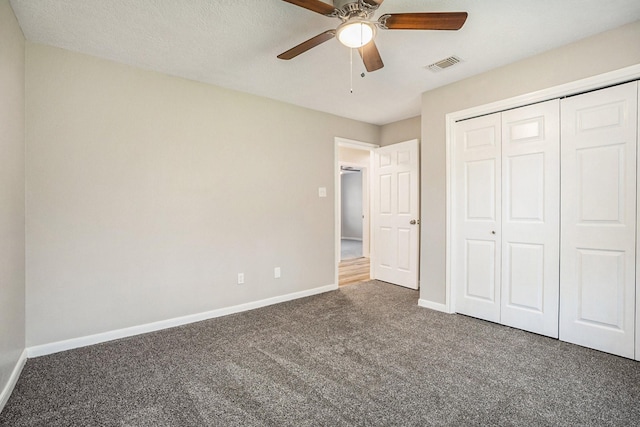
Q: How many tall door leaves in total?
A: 4